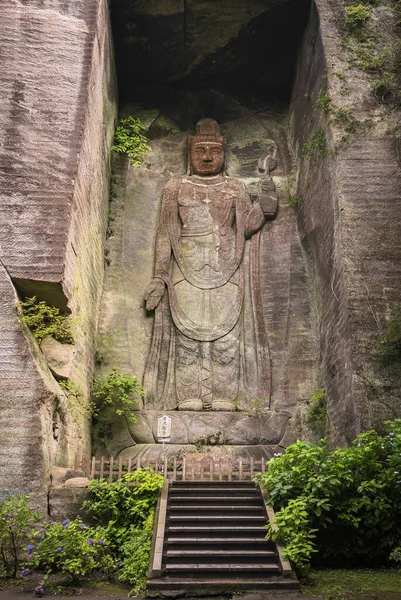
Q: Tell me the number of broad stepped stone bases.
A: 1